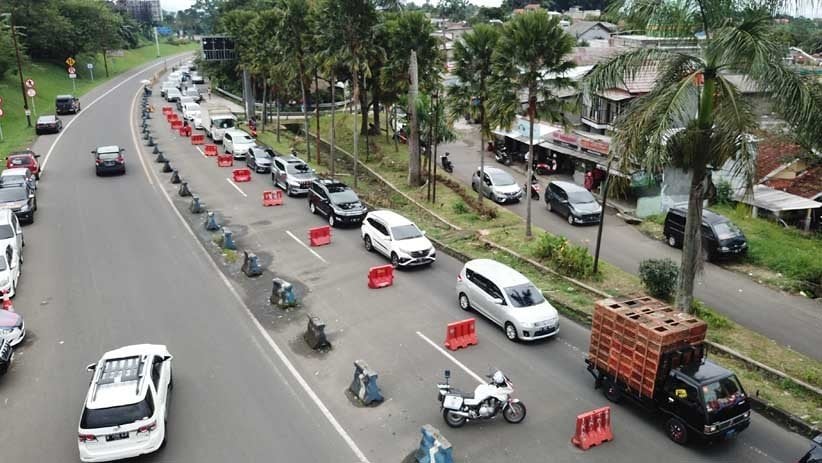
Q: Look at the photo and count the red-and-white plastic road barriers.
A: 13